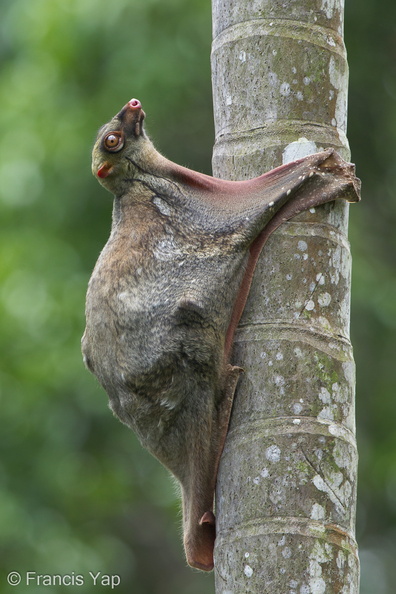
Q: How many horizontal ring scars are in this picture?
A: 6